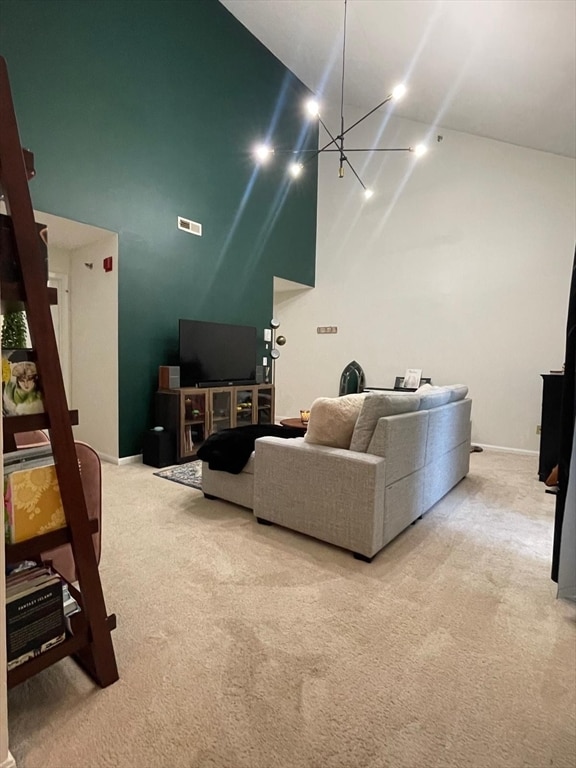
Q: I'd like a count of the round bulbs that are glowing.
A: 6